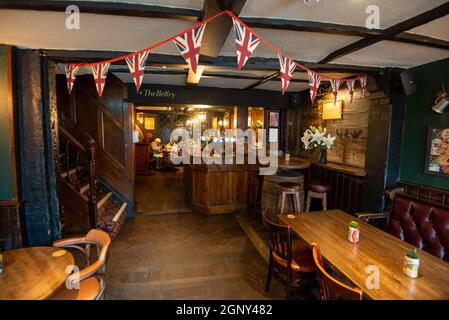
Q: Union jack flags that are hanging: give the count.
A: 10